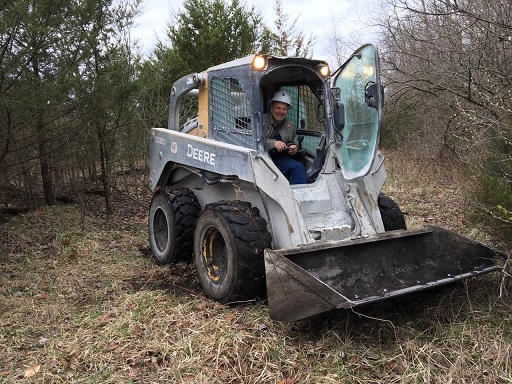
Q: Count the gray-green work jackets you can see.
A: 1